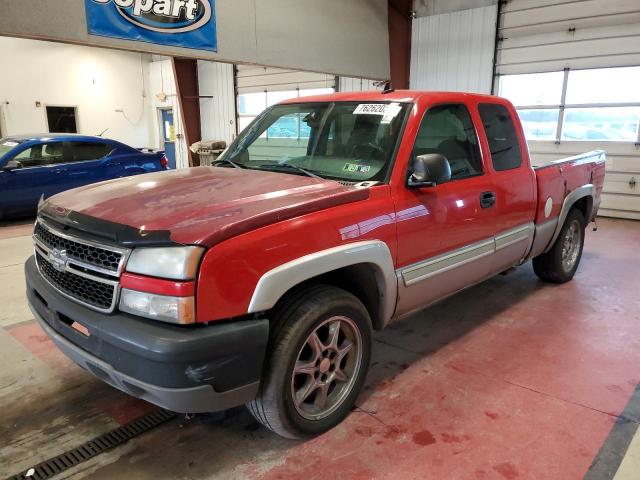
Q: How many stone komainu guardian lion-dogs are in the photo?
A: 0